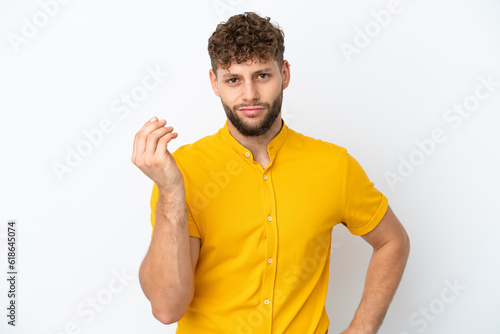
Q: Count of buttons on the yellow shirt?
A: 5